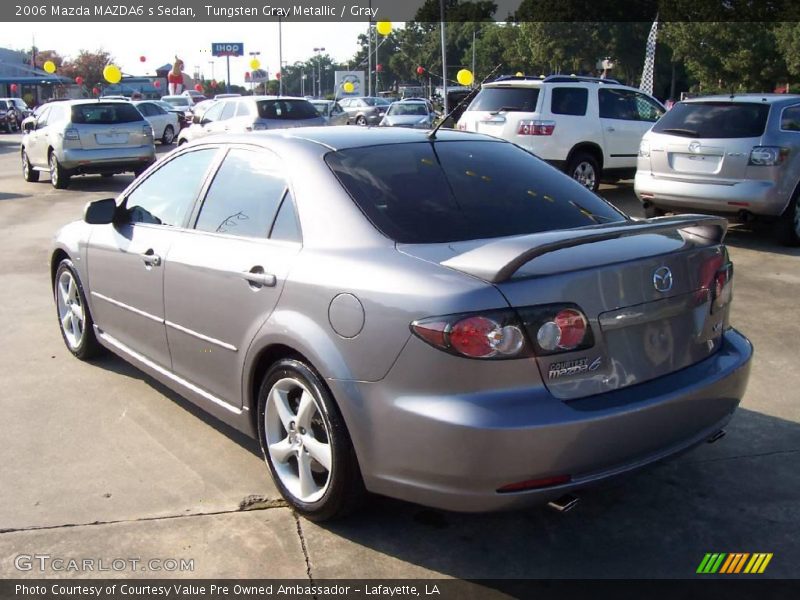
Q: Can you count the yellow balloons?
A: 6